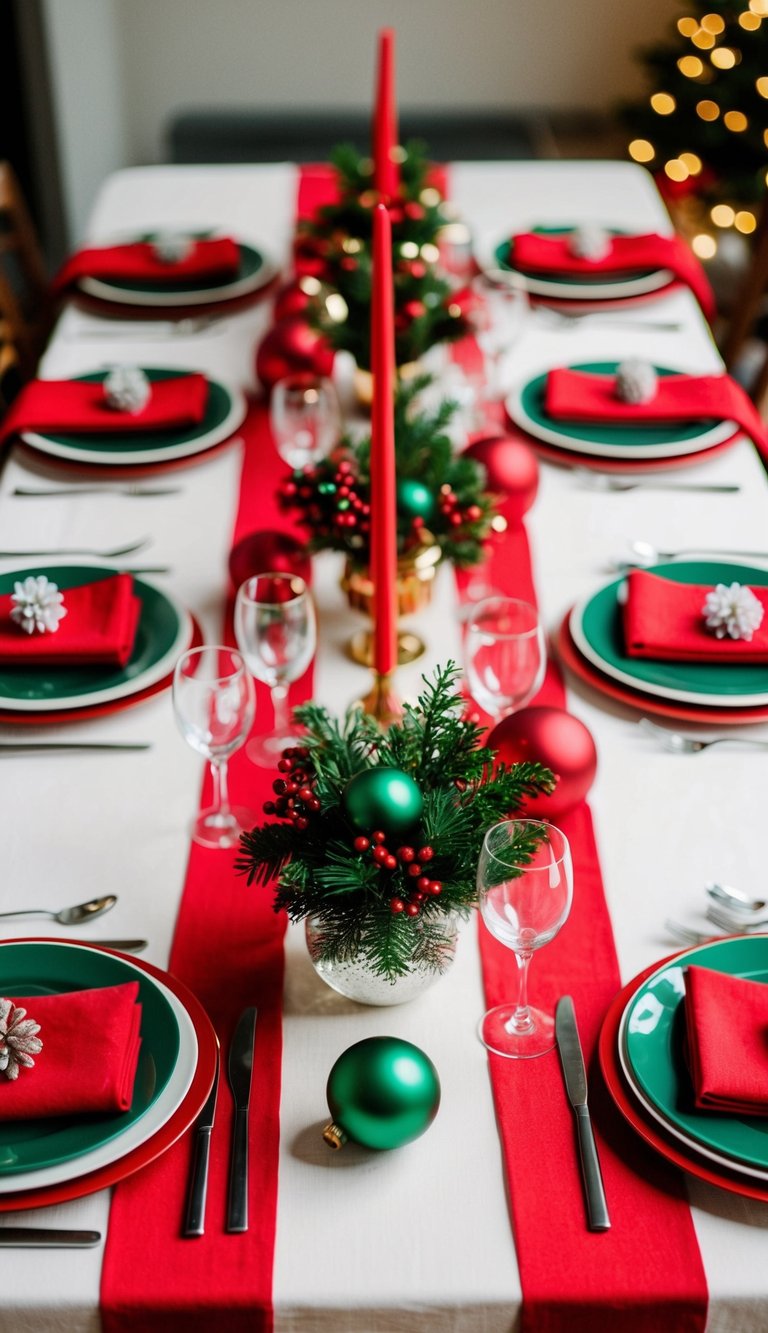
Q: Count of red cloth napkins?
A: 8